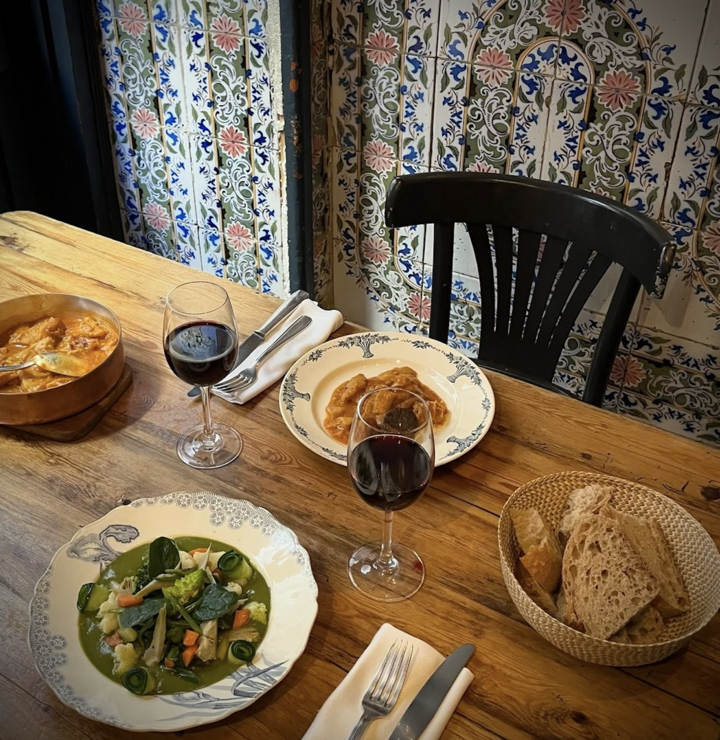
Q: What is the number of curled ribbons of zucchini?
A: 4